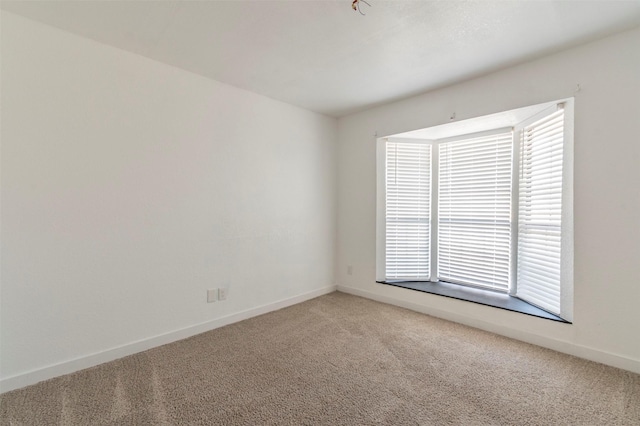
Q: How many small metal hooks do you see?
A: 3